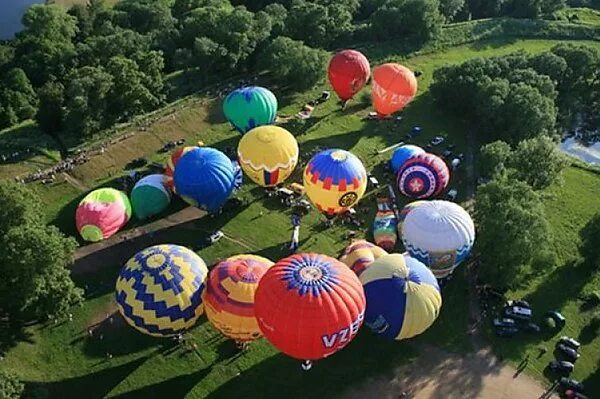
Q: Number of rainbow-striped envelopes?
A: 1